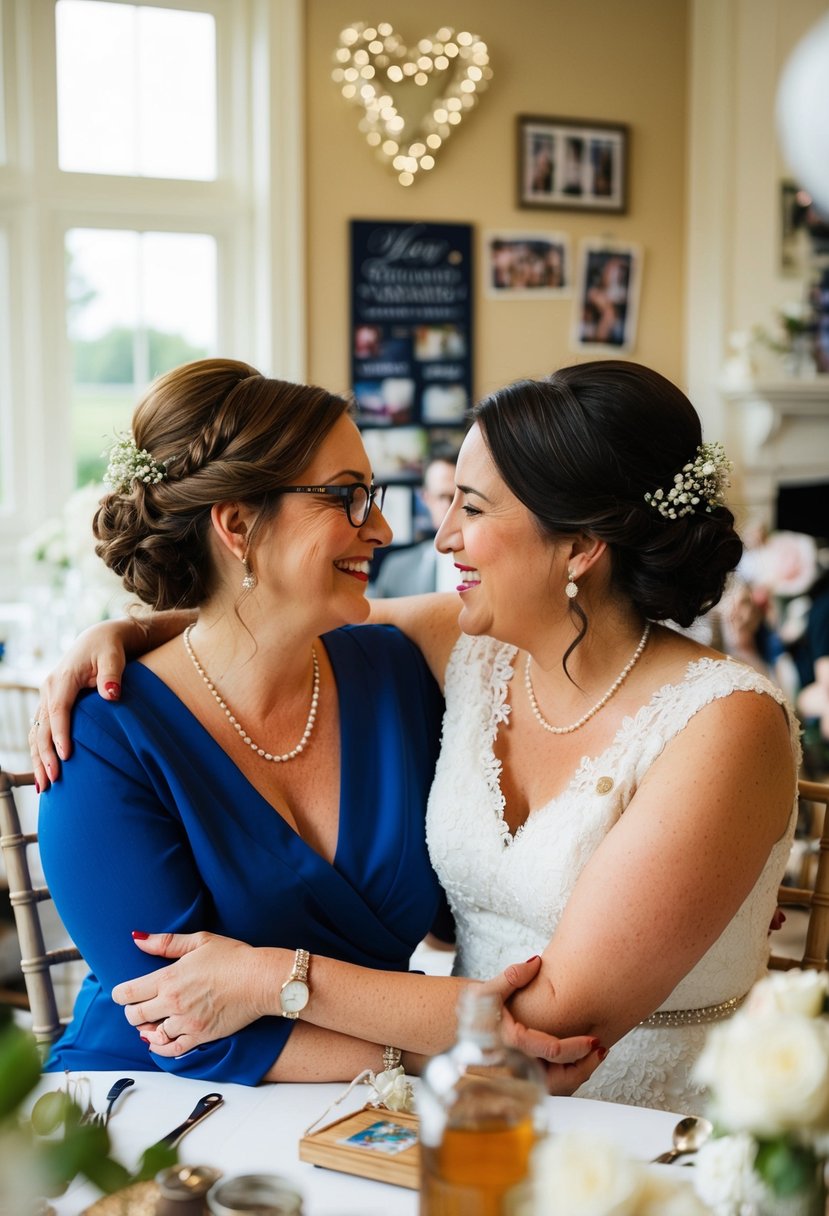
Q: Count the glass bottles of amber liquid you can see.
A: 1